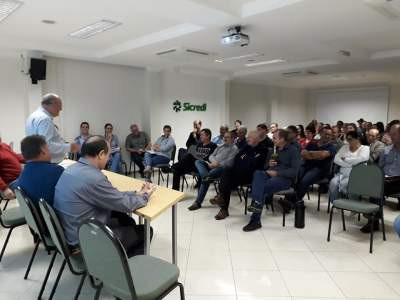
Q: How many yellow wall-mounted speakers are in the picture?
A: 0